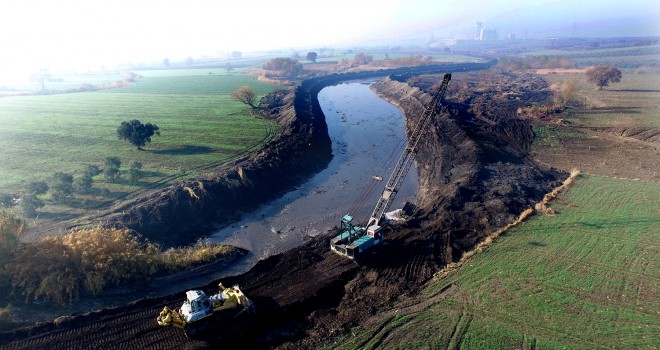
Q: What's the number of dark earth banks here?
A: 2